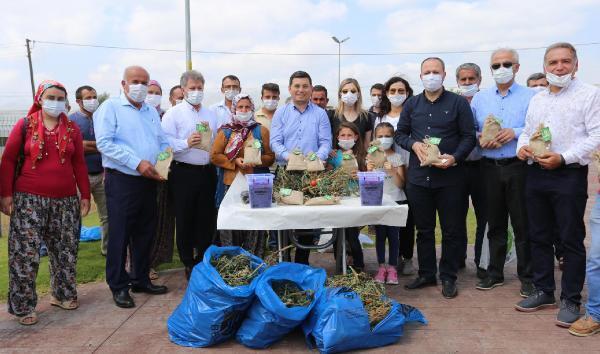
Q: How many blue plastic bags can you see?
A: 3